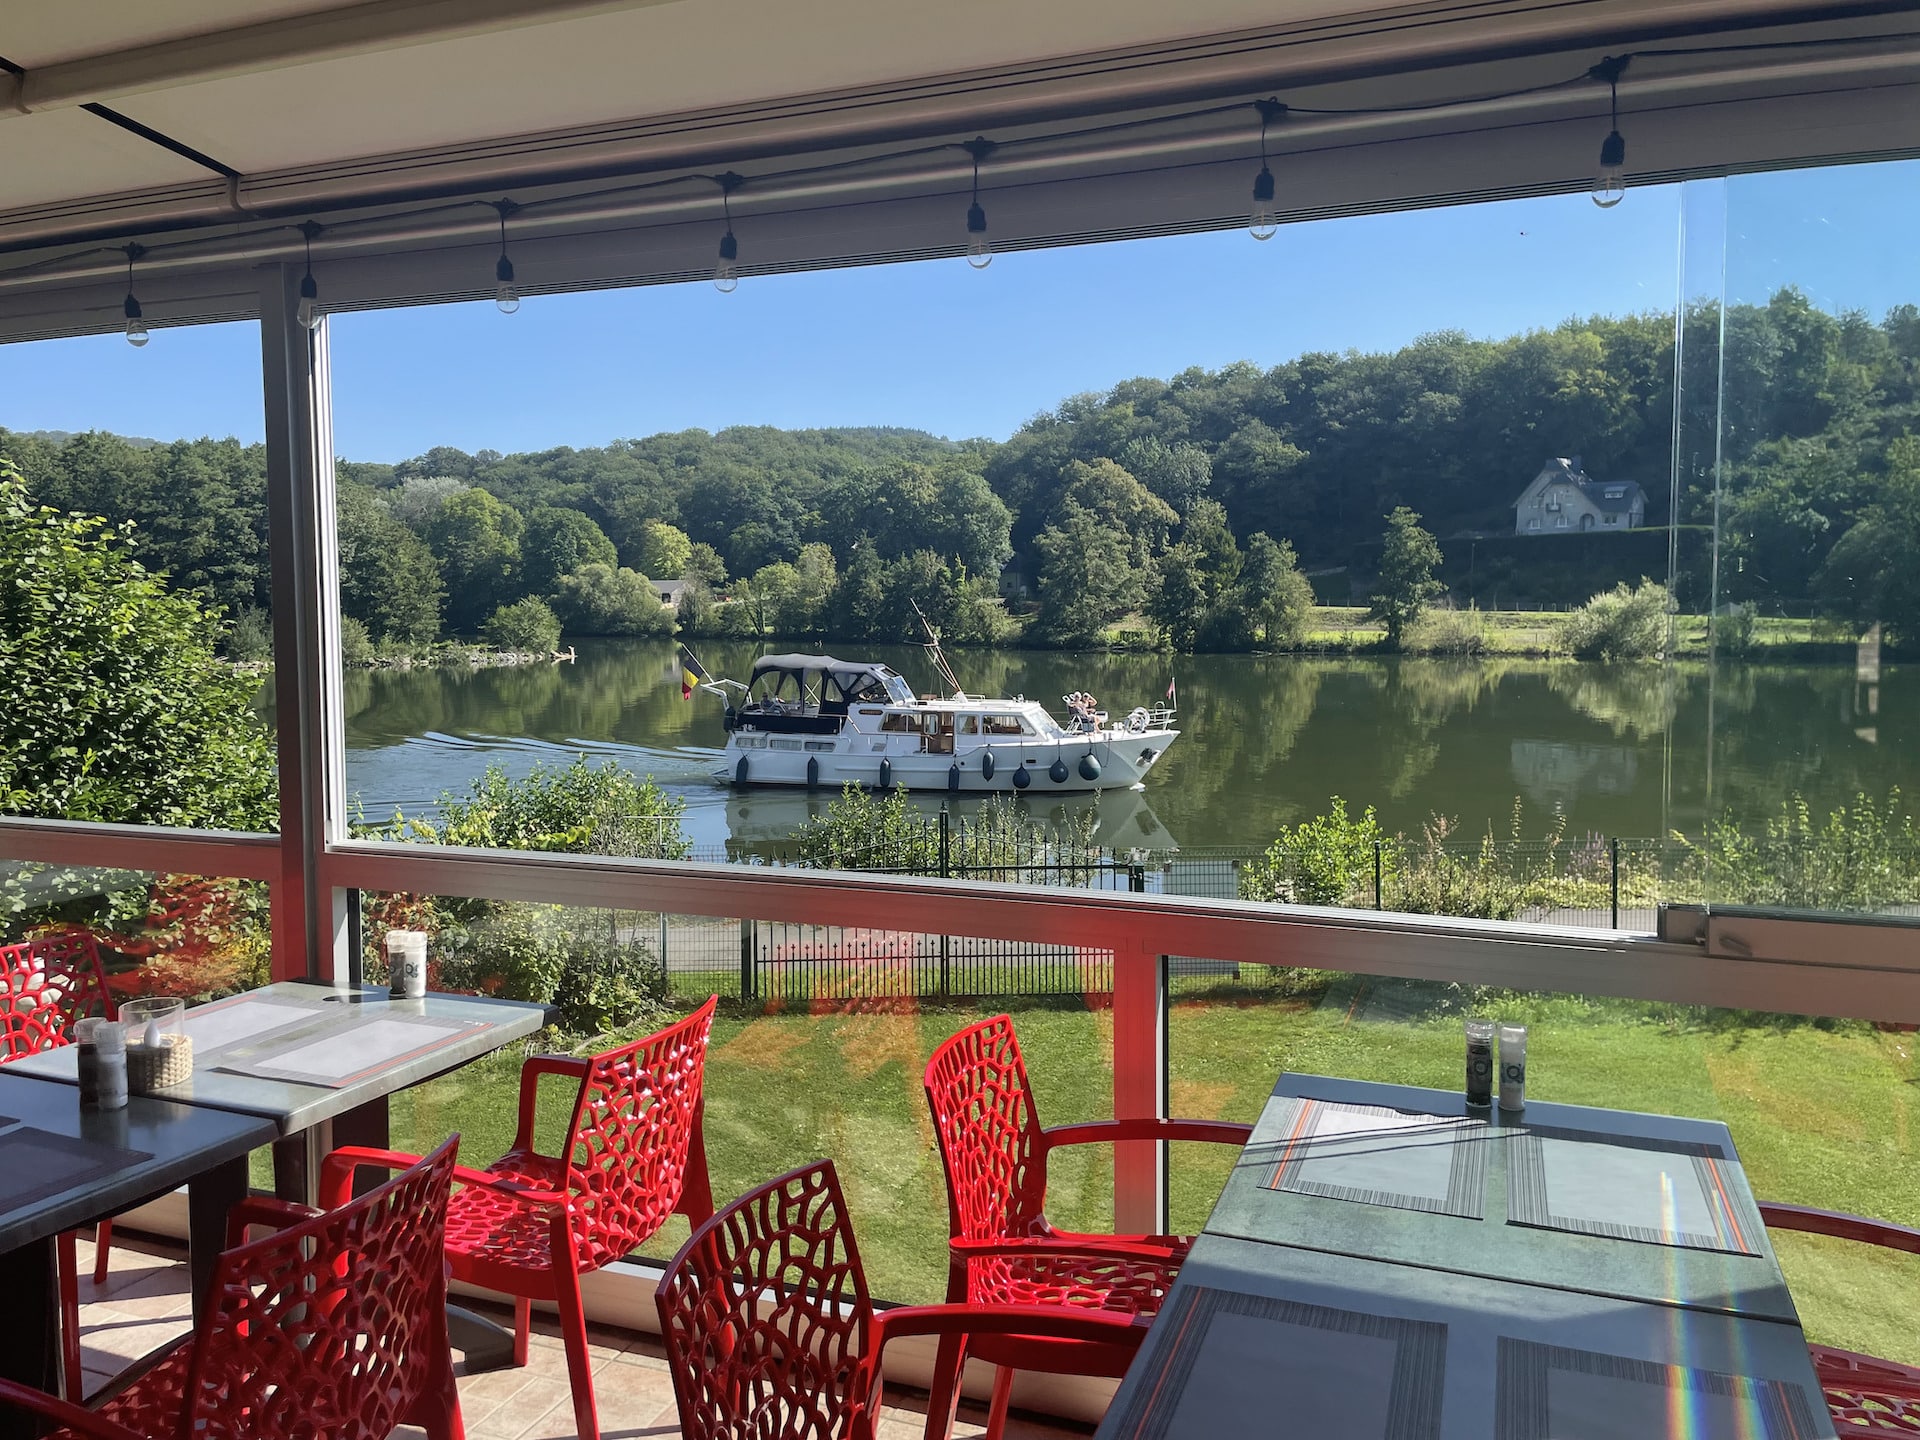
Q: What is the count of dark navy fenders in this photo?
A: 8